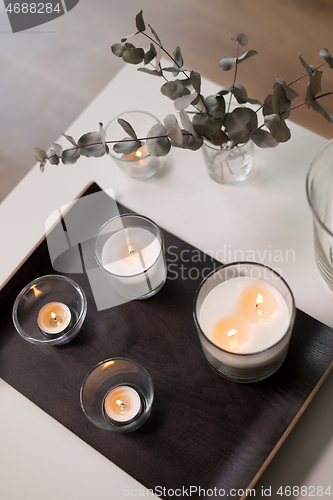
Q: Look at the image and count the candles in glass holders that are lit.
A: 5